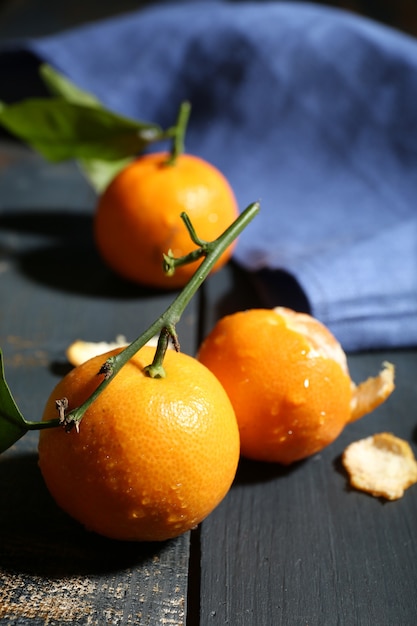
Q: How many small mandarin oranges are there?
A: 3